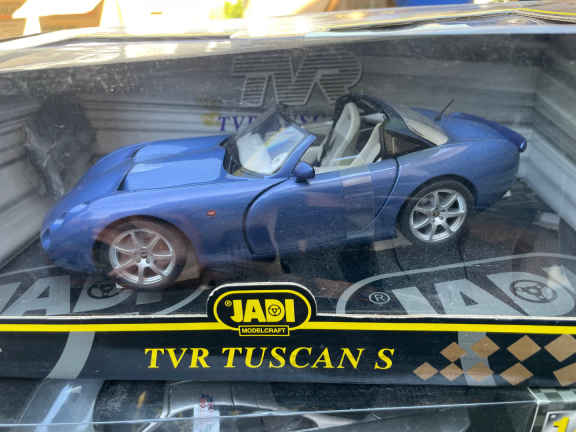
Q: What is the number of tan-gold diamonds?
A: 9